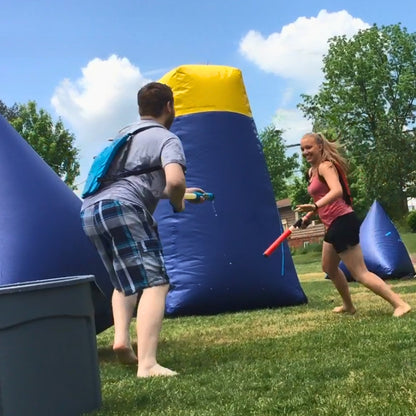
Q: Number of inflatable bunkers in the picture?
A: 3